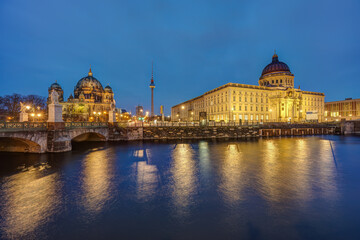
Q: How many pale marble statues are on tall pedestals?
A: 3